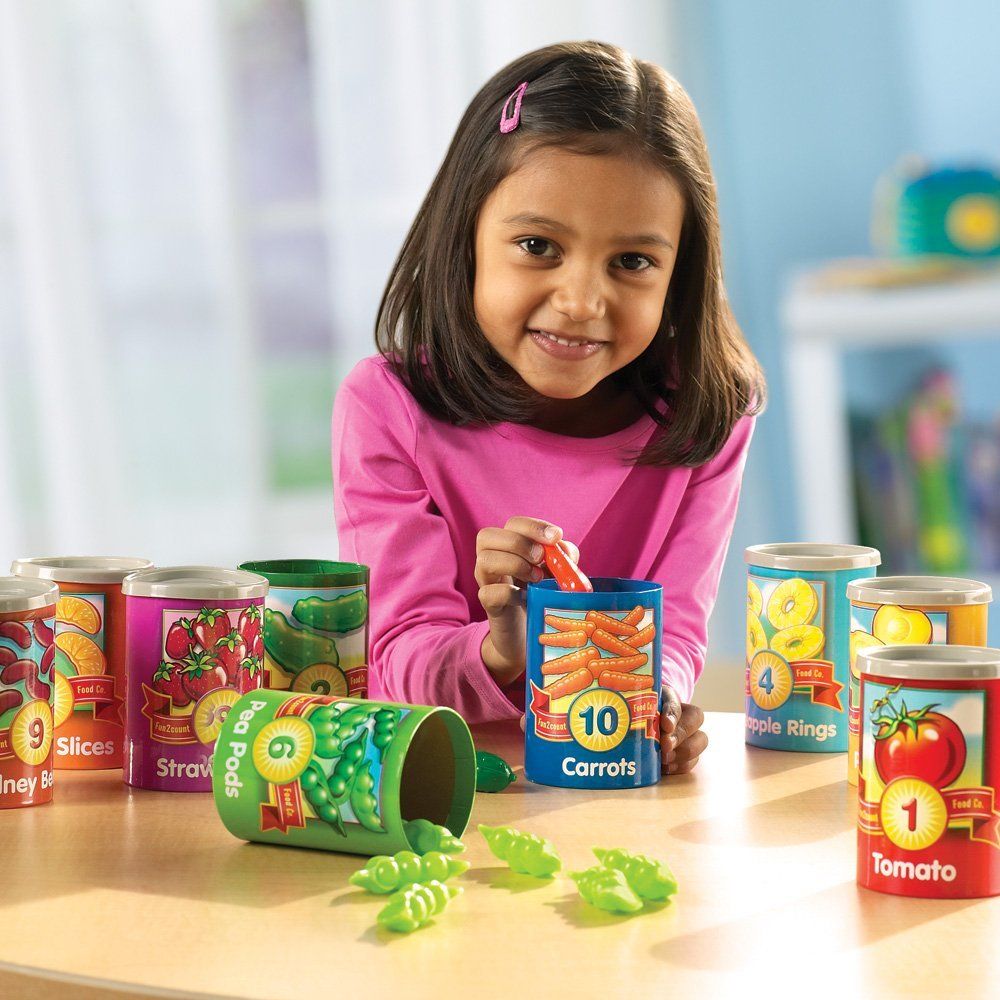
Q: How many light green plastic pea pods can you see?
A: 6